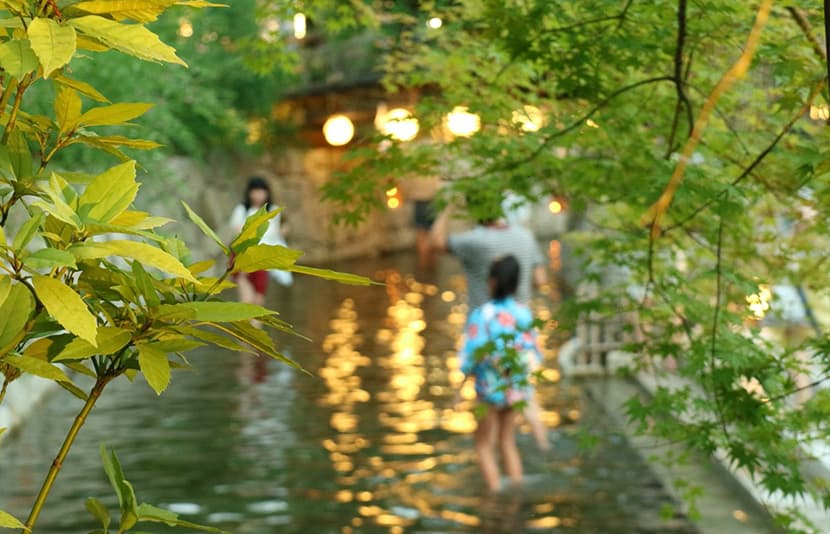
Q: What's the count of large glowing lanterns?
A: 4